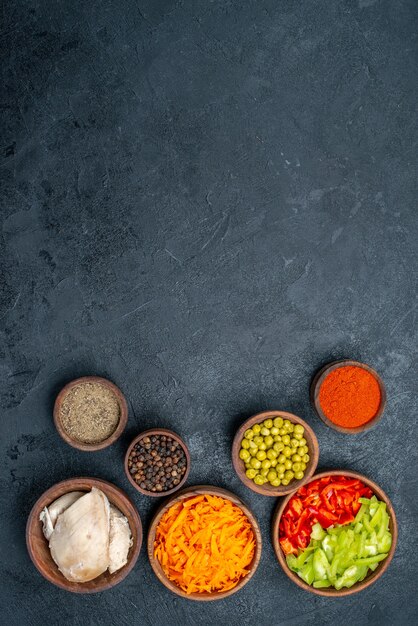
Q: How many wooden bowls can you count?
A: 7